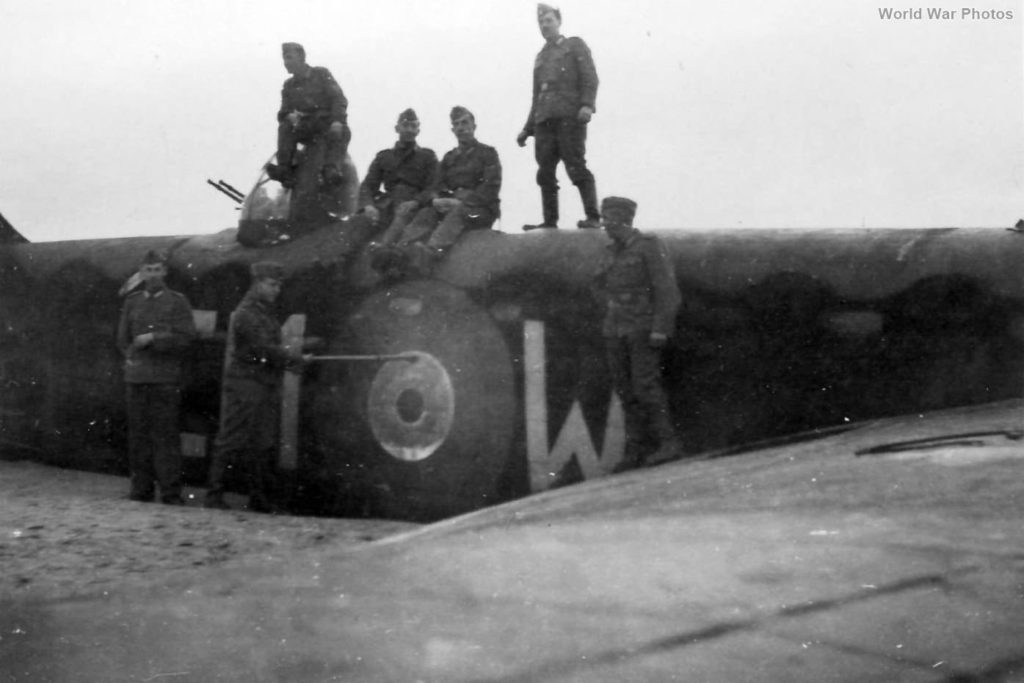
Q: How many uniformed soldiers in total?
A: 7